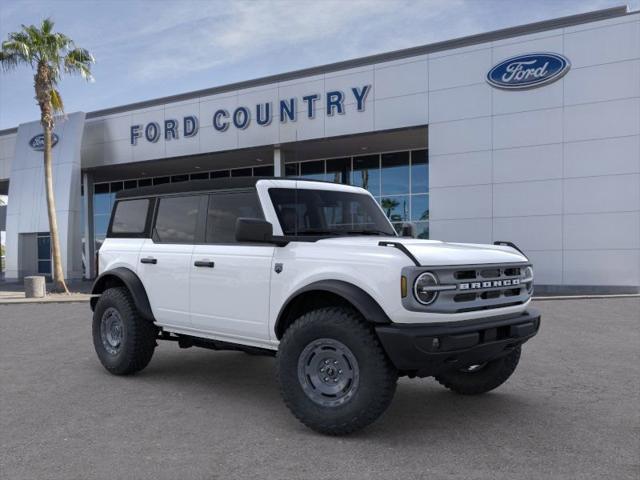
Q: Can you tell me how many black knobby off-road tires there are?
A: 3